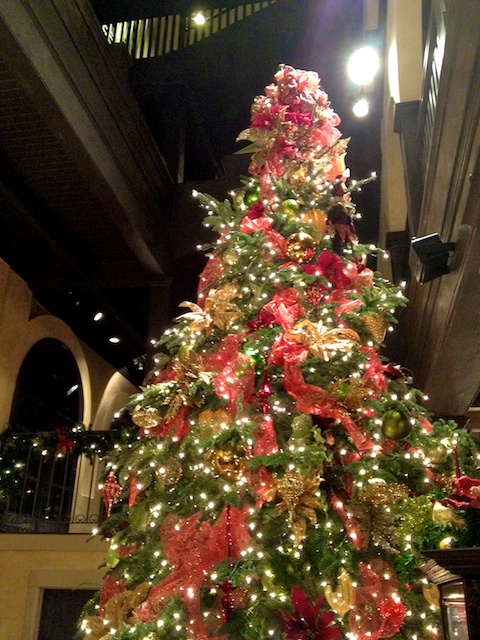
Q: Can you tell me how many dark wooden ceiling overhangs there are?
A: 2